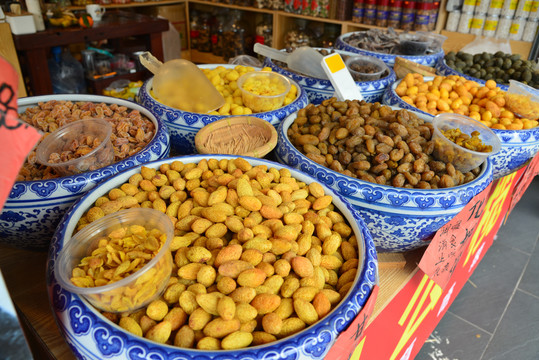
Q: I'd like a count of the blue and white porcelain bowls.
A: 8